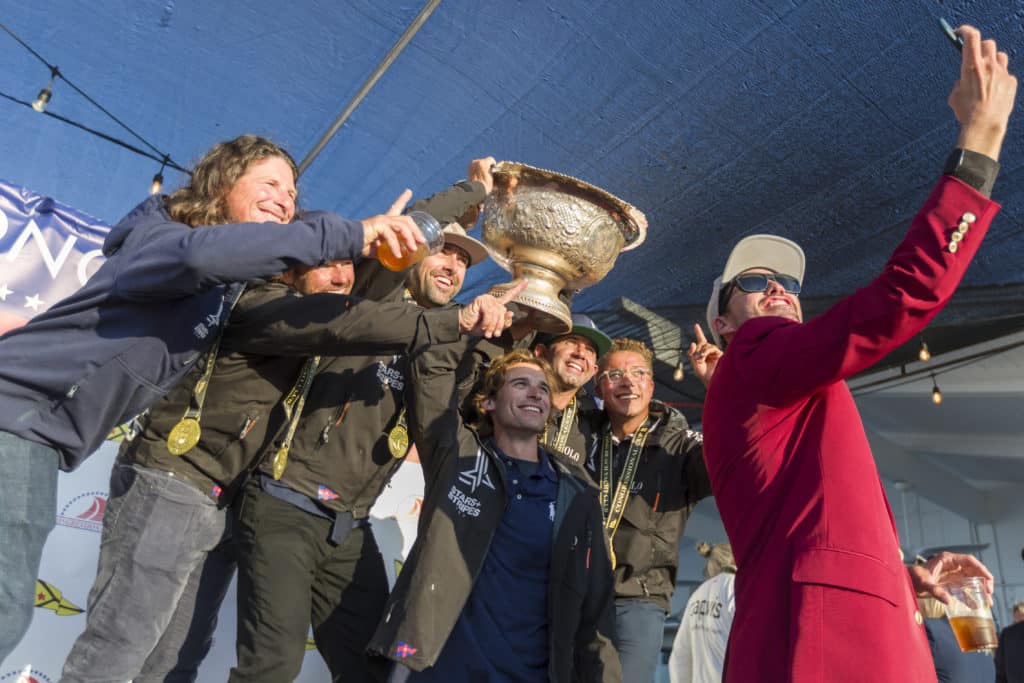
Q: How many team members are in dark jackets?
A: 6